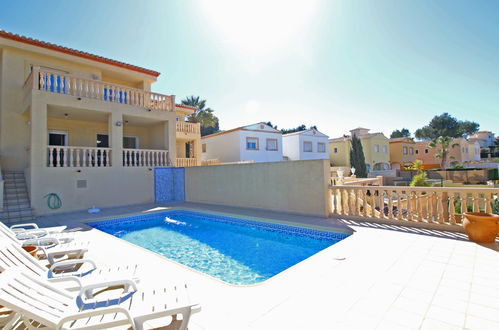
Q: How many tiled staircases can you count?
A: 1